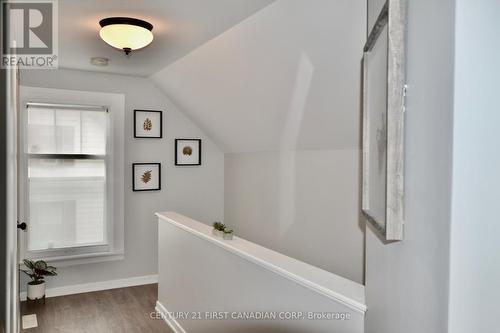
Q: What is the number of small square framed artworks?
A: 3